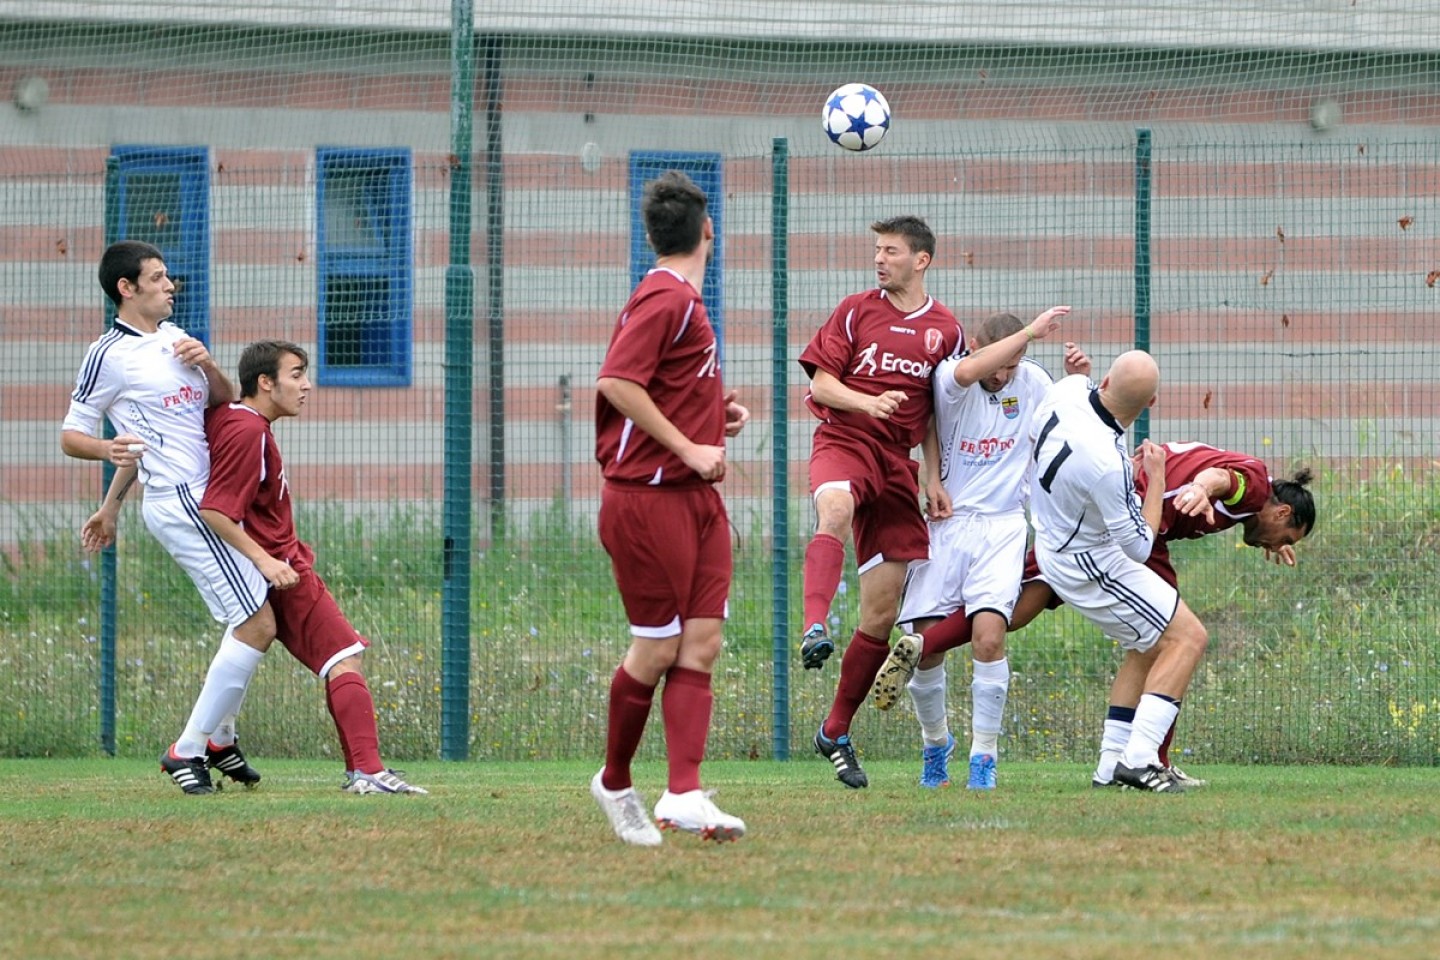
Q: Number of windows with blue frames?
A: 3